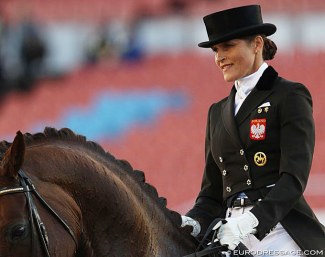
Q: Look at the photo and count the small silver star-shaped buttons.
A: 6